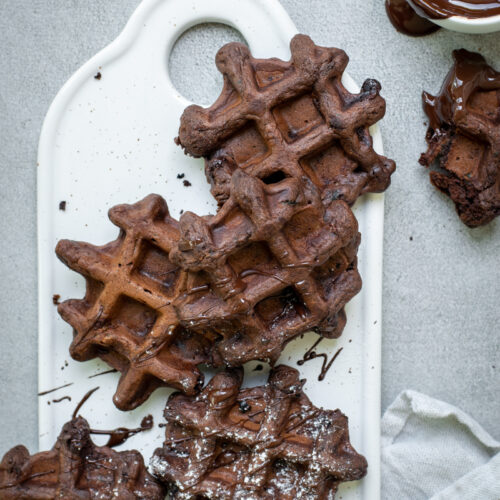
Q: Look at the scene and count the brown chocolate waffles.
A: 6